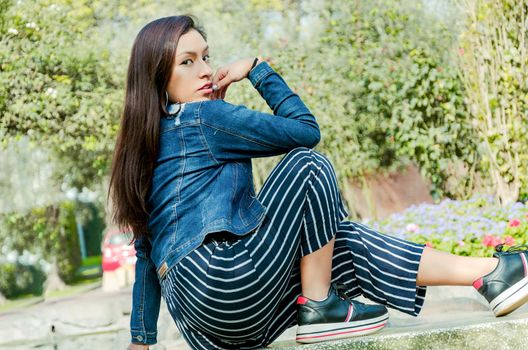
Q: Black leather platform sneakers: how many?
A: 2